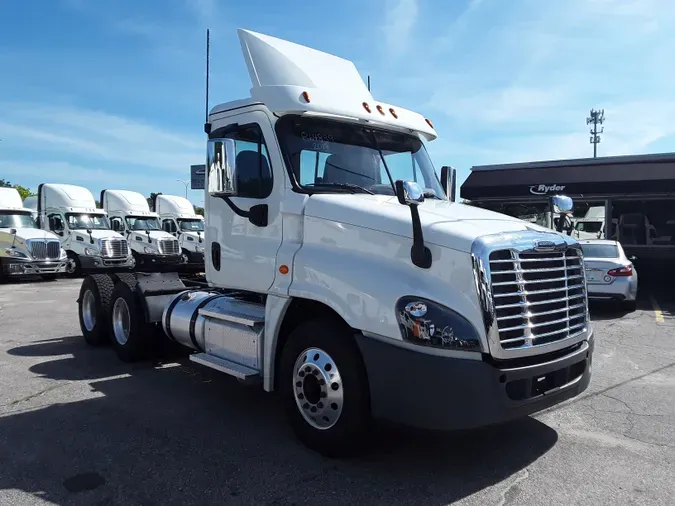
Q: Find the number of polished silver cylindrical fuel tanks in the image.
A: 1